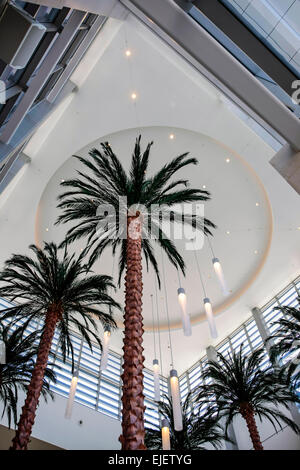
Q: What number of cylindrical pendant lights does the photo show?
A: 8